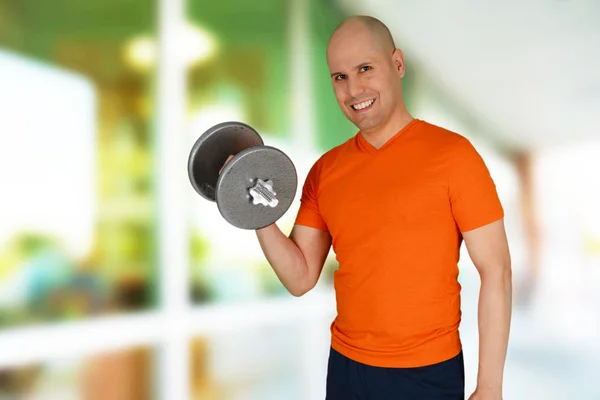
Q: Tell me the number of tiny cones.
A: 0